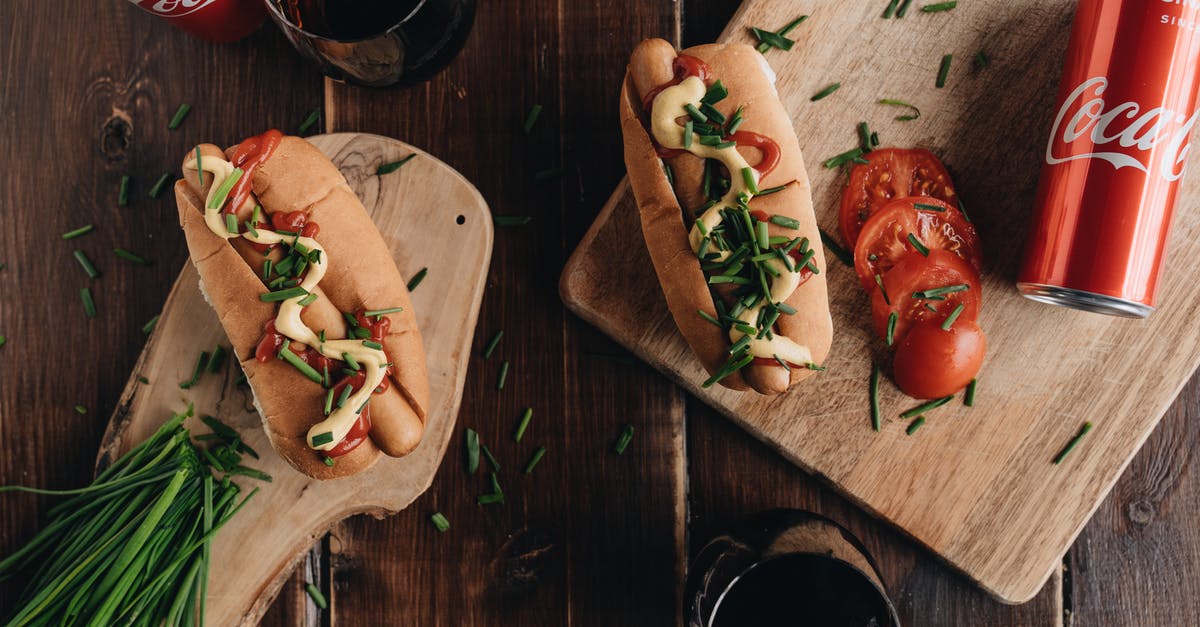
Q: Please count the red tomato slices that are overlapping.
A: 4